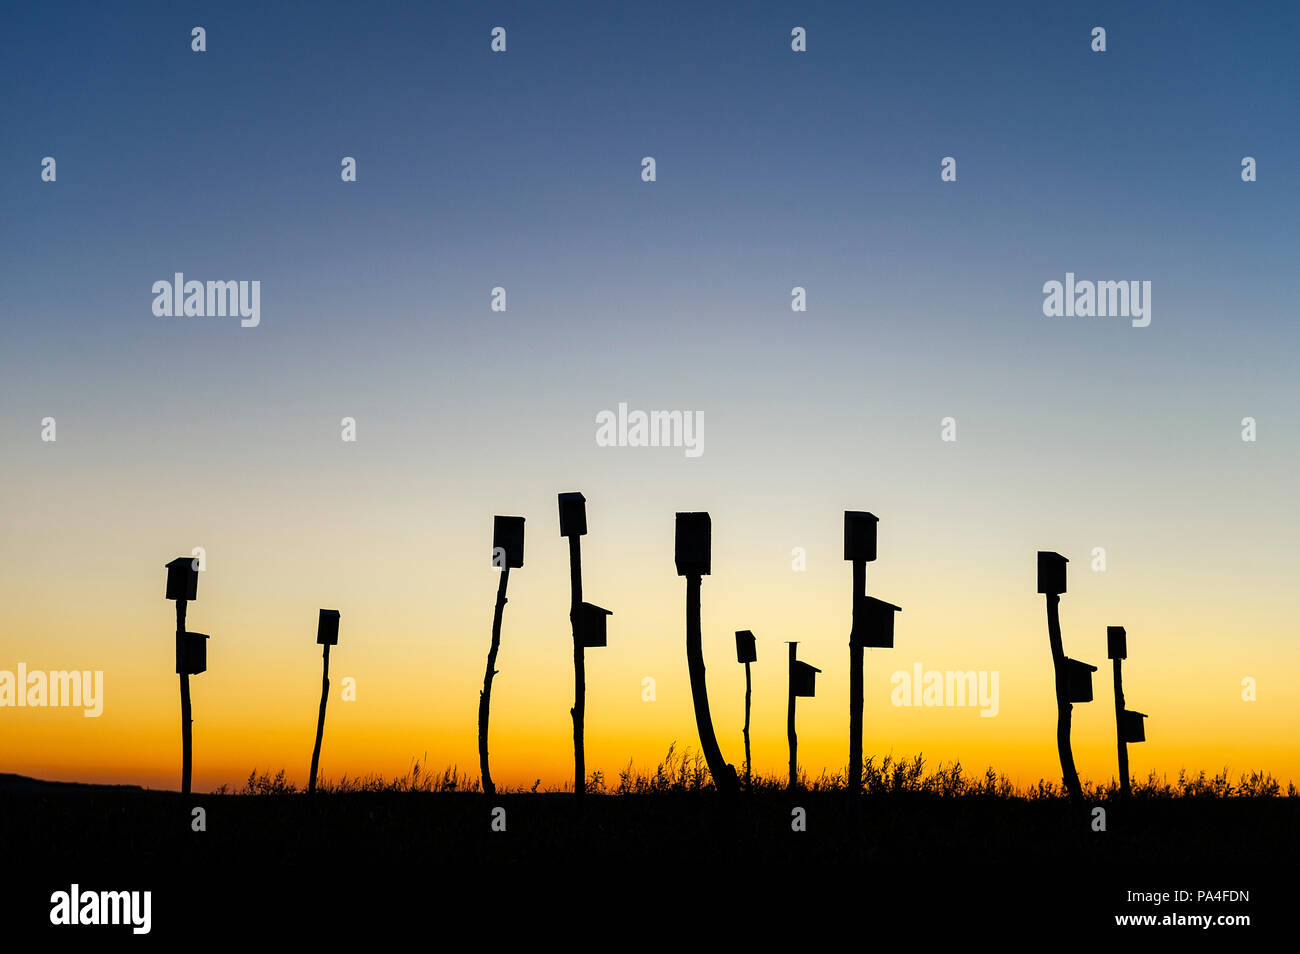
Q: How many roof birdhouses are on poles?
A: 15